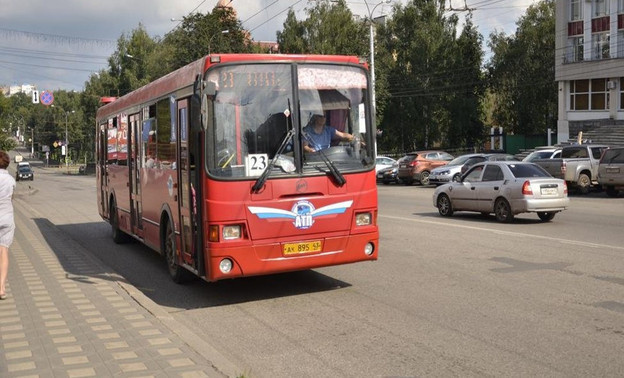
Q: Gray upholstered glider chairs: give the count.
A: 0